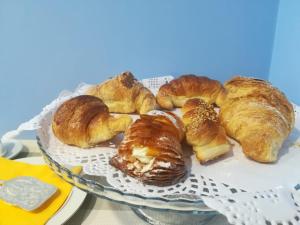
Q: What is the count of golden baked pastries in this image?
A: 6